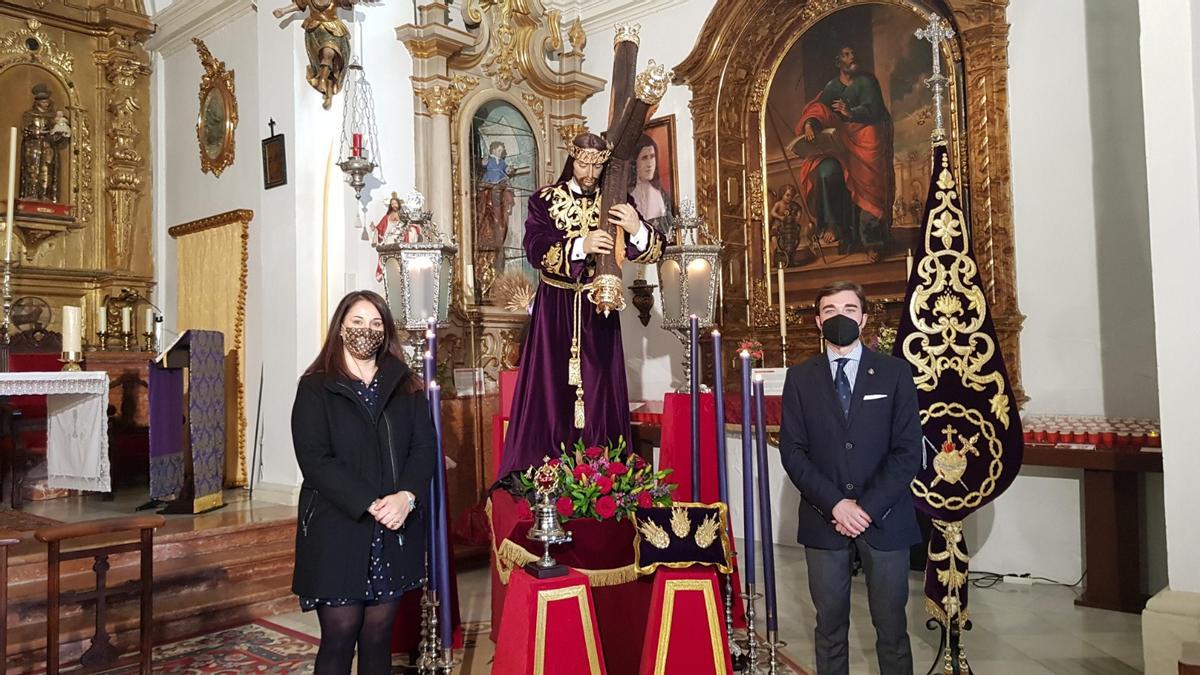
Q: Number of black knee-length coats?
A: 1